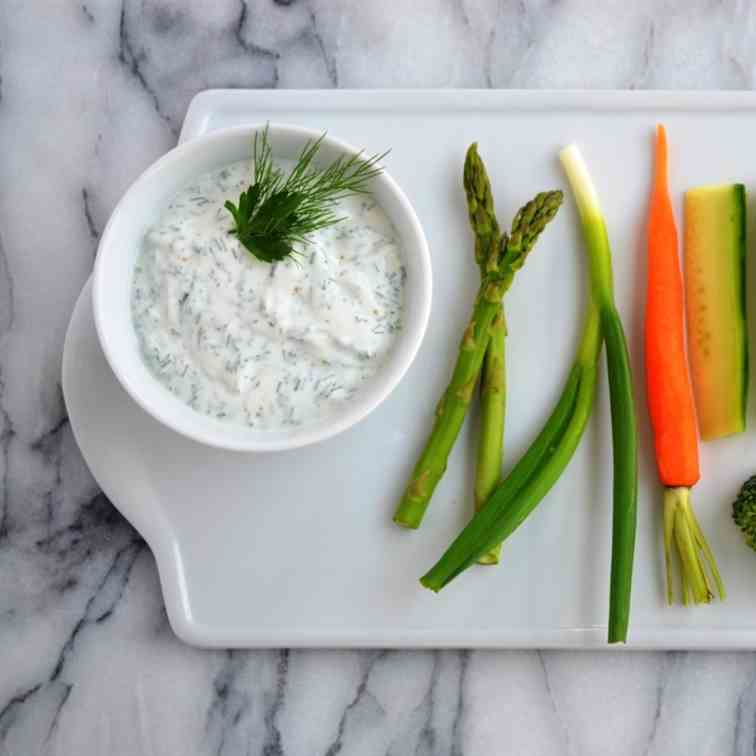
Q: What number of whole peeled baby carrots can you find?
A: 1